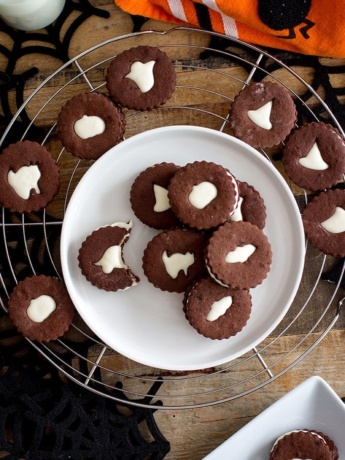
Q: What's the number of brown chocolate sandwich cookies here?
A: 15